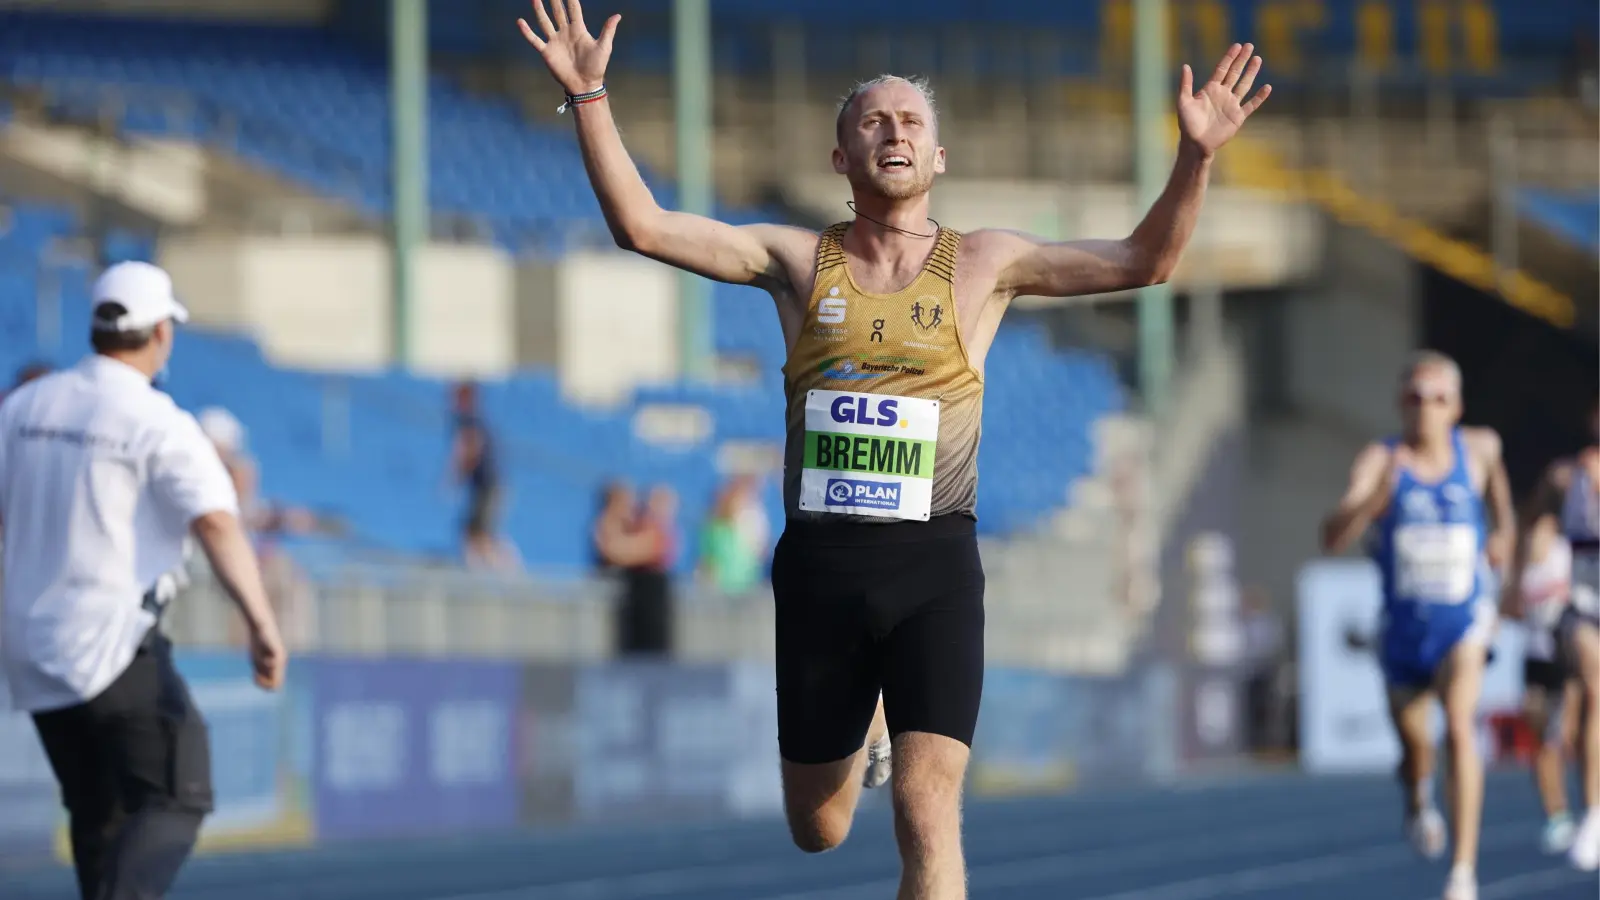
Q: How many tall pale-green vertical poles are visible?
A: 3